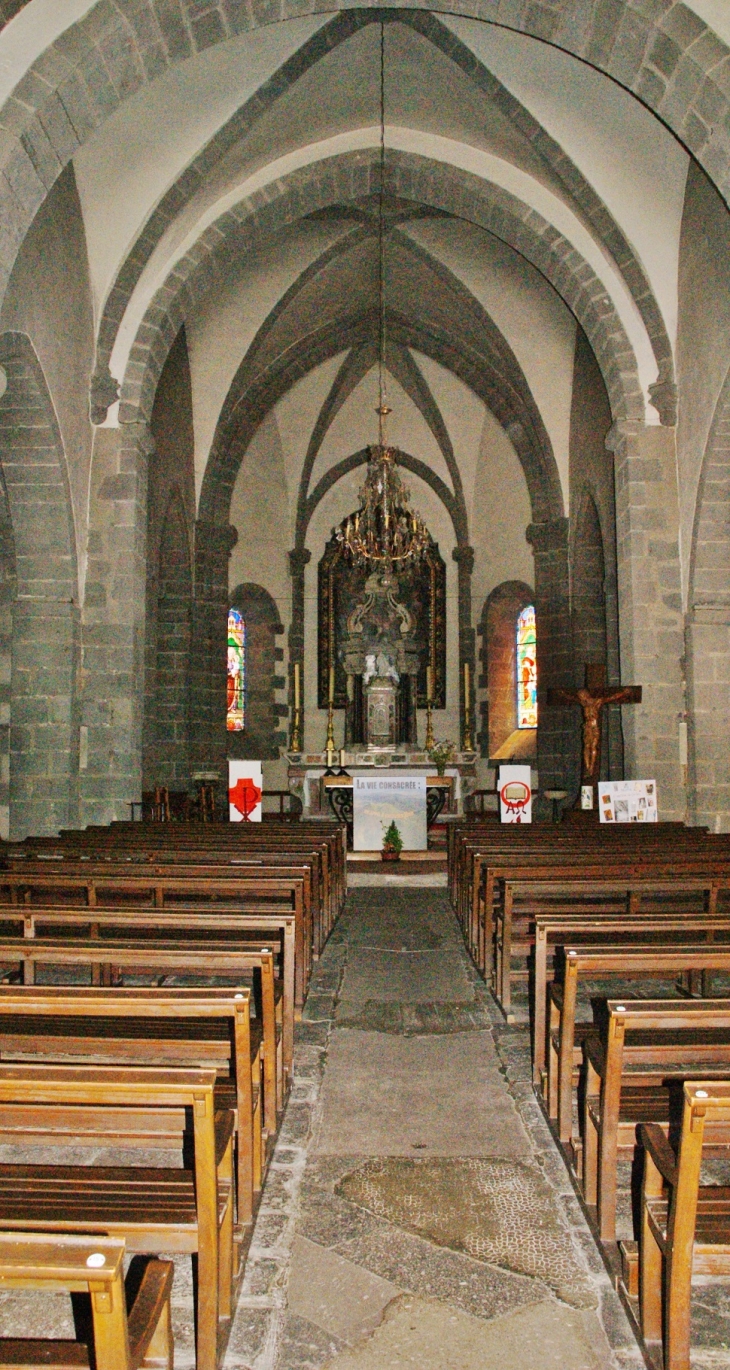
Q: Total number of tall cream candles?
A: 4